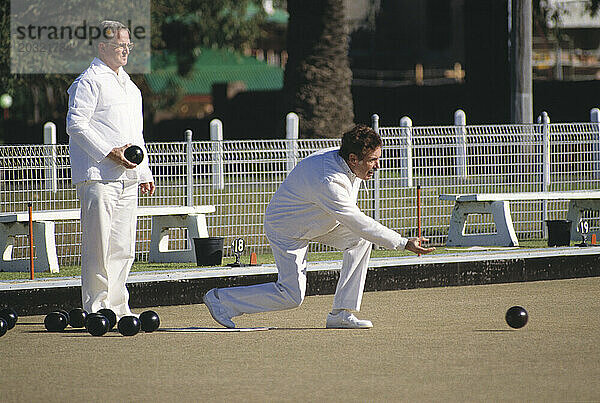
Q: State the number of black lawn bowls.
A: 11